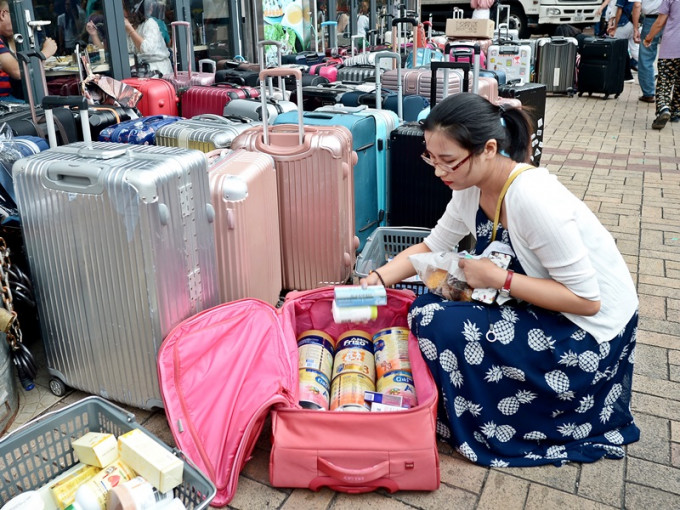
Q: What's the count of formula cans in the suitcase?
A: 6